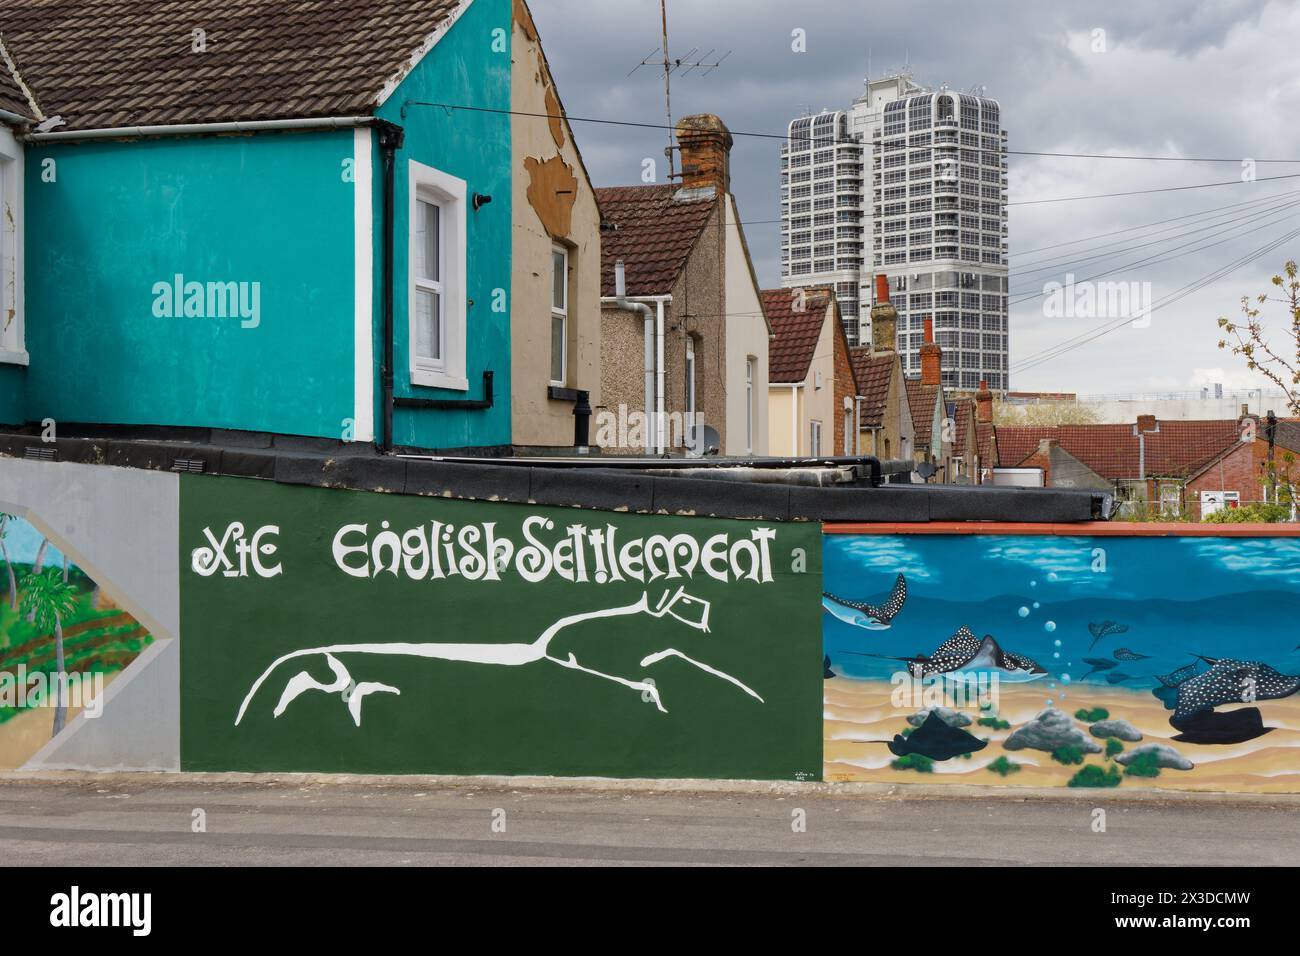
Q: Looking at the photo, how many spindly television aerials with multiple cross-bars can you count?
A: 1